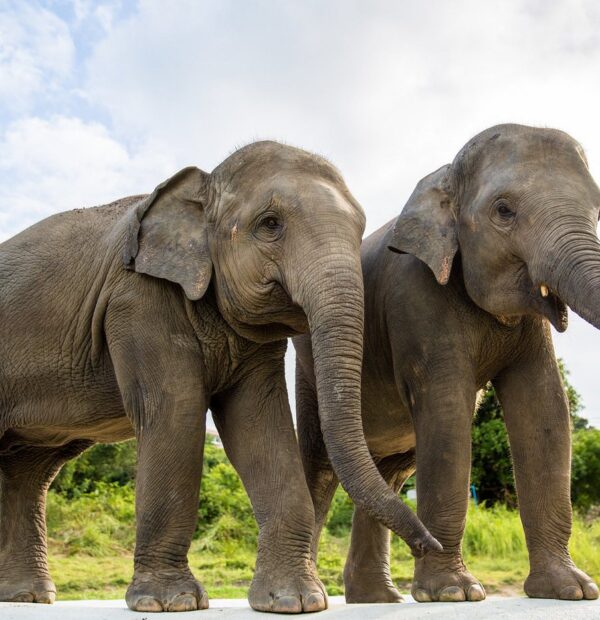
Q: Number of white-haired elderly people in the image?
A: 0